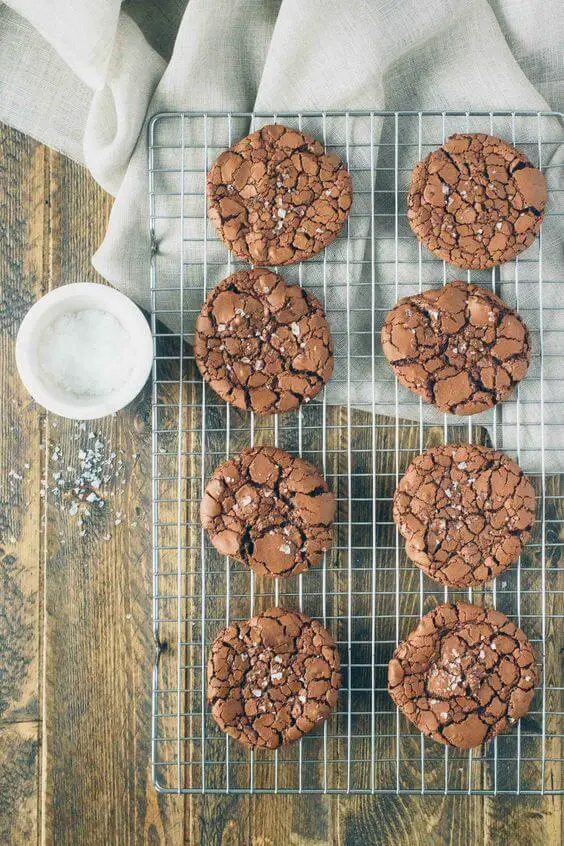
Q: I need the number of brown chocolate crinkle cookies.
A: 8